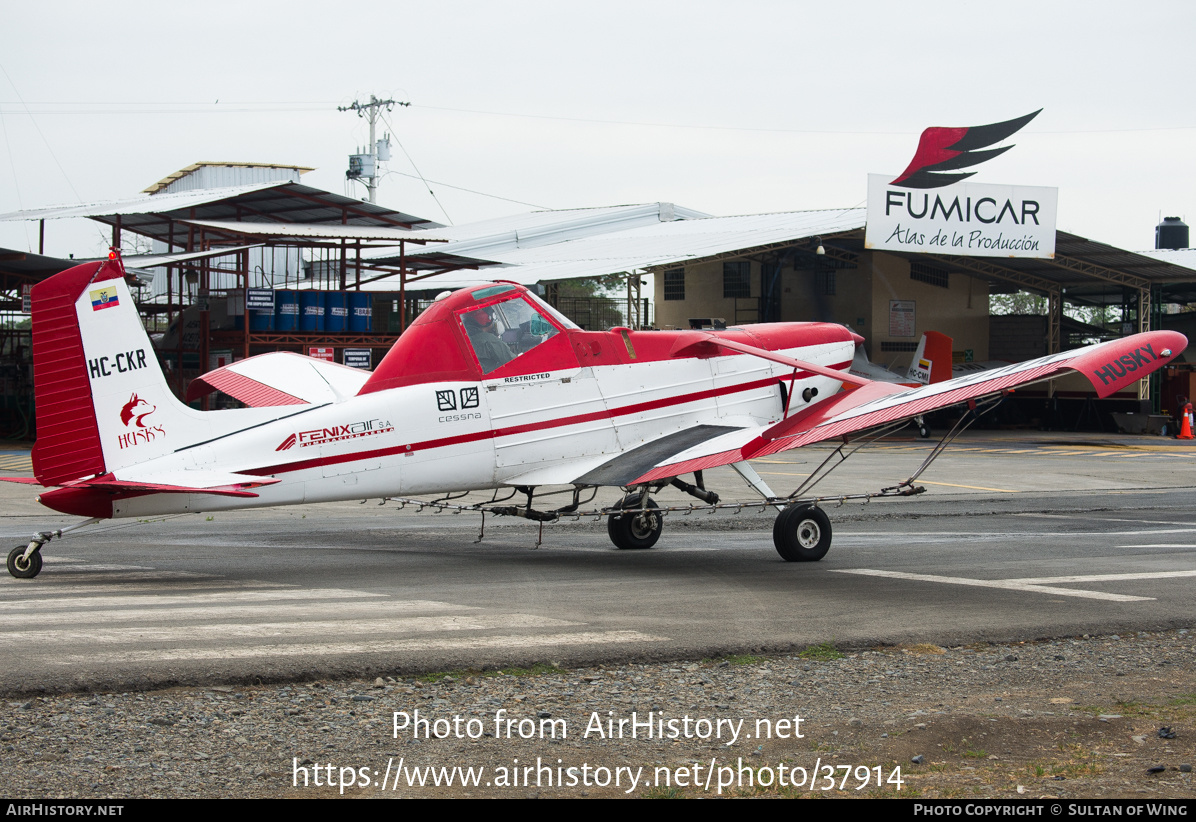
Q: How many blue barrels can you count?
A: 5